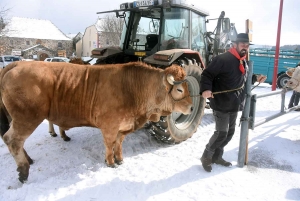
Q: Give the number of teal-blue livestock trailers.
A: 1